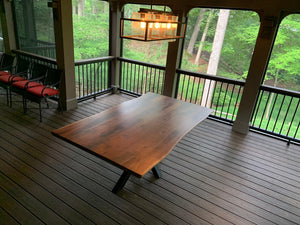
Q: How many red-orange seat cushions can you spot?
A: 4